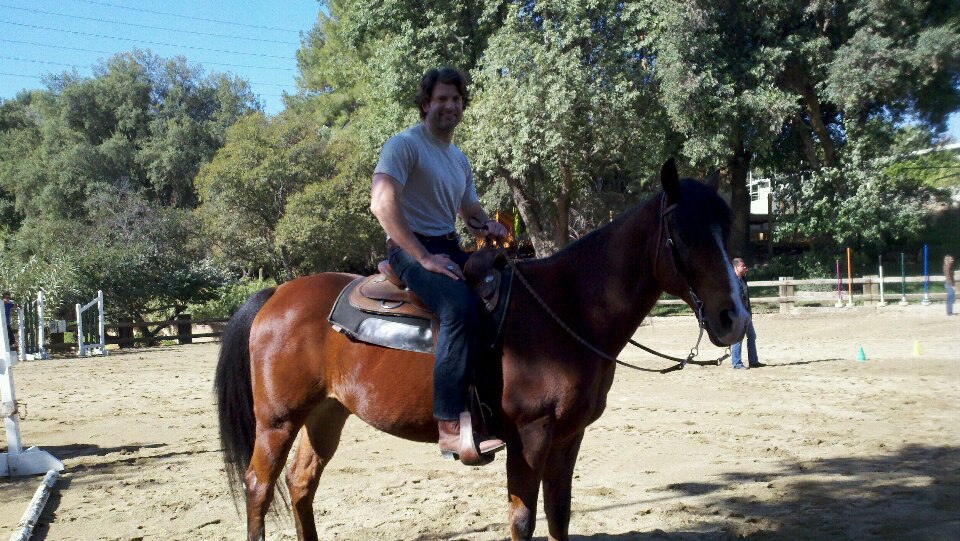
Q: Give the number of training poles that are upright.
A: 5